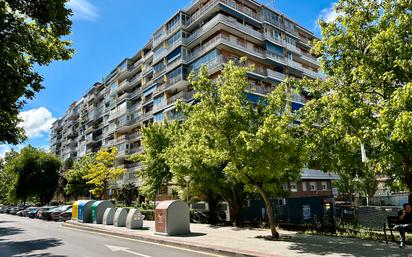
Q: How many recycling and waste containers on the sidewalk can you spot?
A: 7